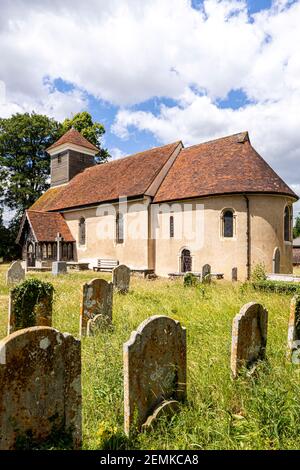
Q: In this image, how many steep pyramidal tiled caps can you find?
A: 1